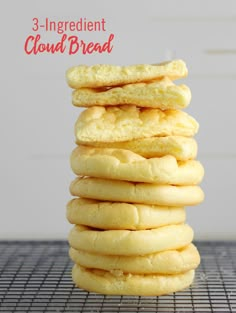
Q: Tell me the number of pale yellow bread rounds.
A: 10